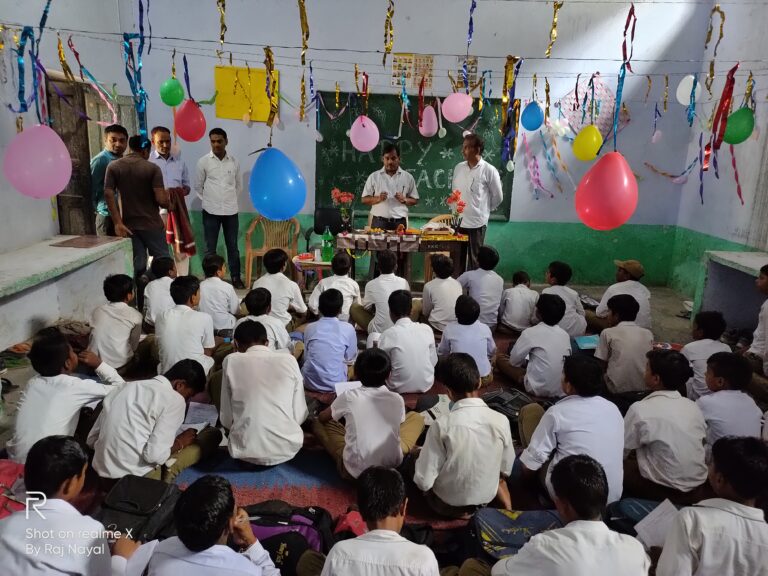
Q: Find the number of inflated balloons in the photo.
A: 12